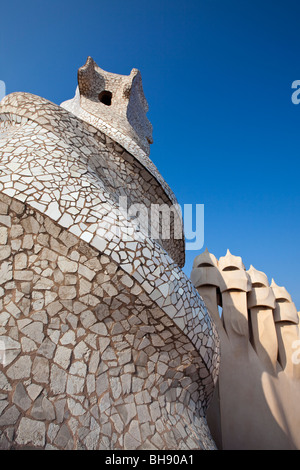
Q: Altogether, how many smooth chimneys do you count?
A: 4